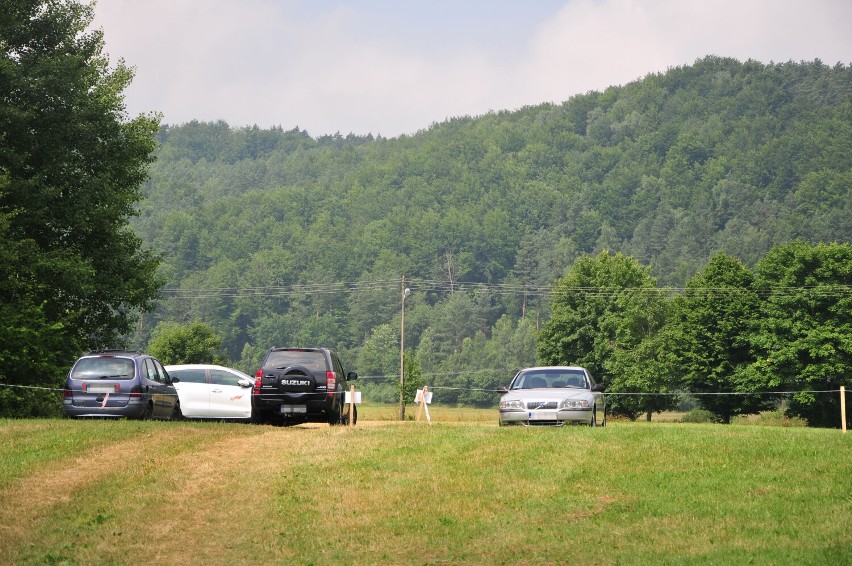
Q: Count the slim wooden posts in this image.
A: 3